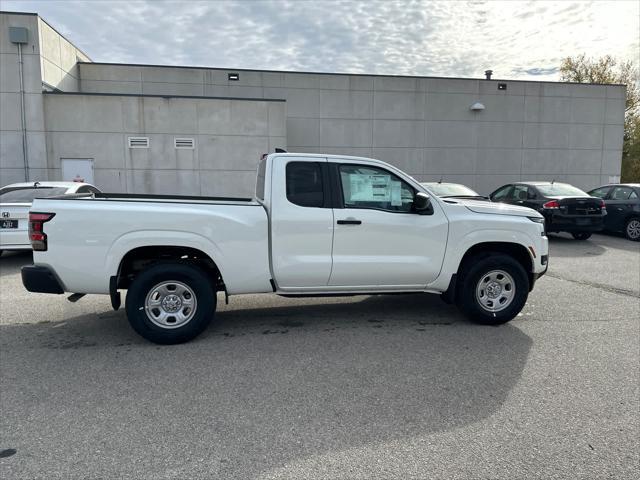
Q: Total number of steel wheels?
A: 2